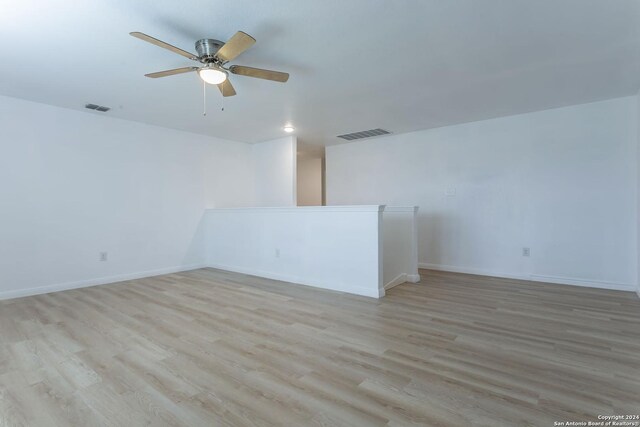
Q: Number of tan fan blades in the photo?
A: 5